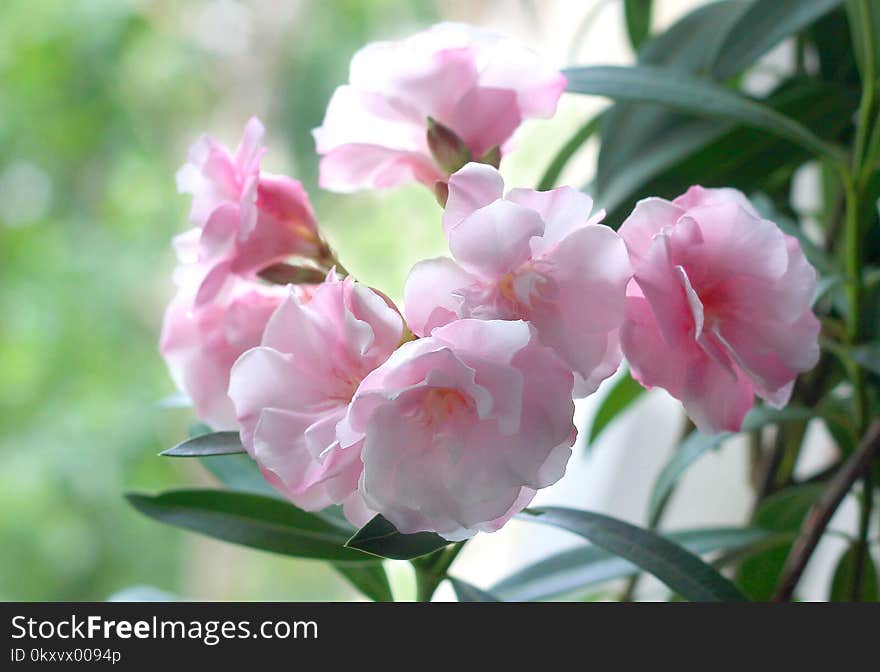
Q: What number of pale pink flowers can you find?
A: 7